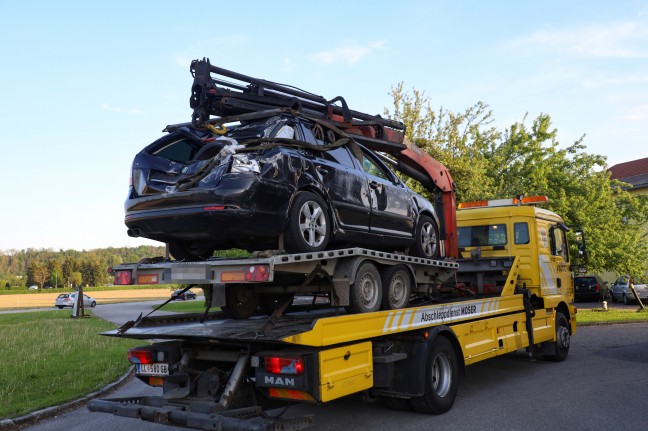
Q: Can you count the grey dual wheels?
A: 2